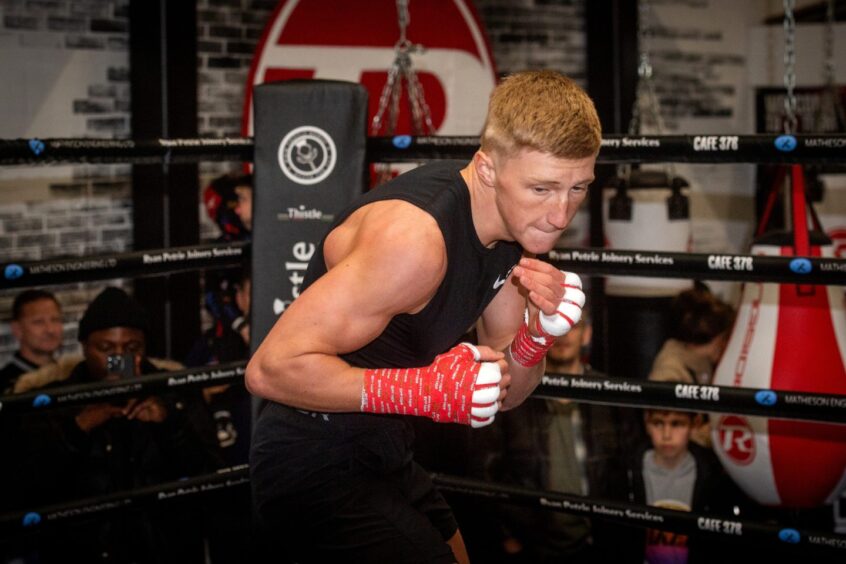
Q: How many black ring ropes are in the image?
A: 4